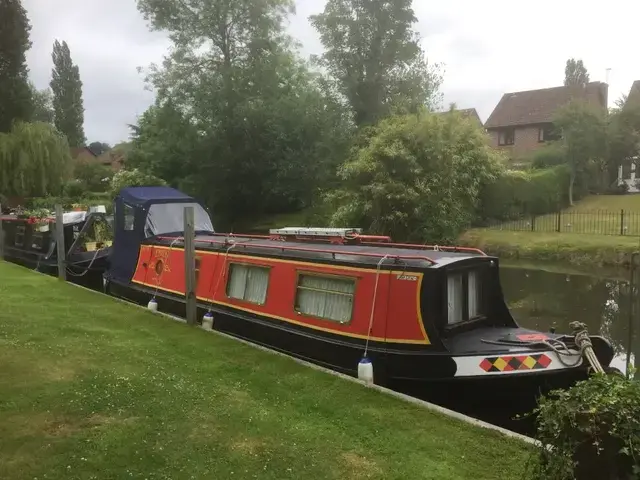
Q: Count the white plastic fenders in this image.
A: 3